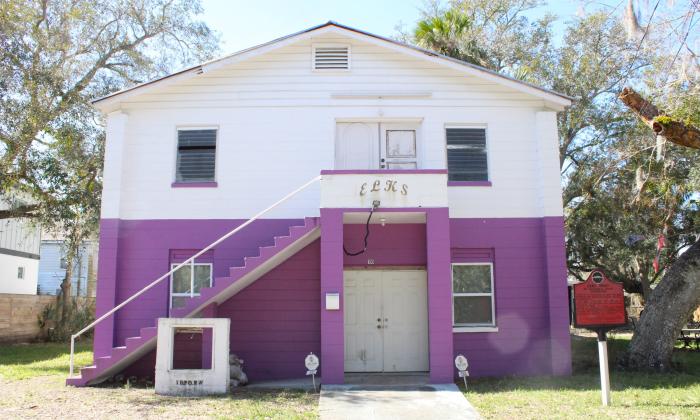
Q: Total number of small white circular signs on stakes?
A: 2